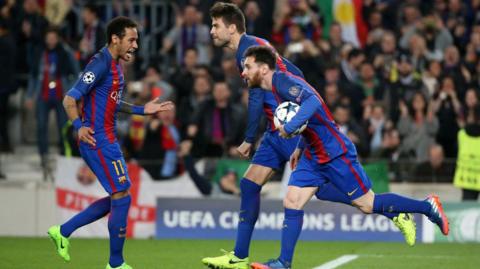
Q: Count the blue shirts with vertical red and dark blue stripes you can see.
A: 3